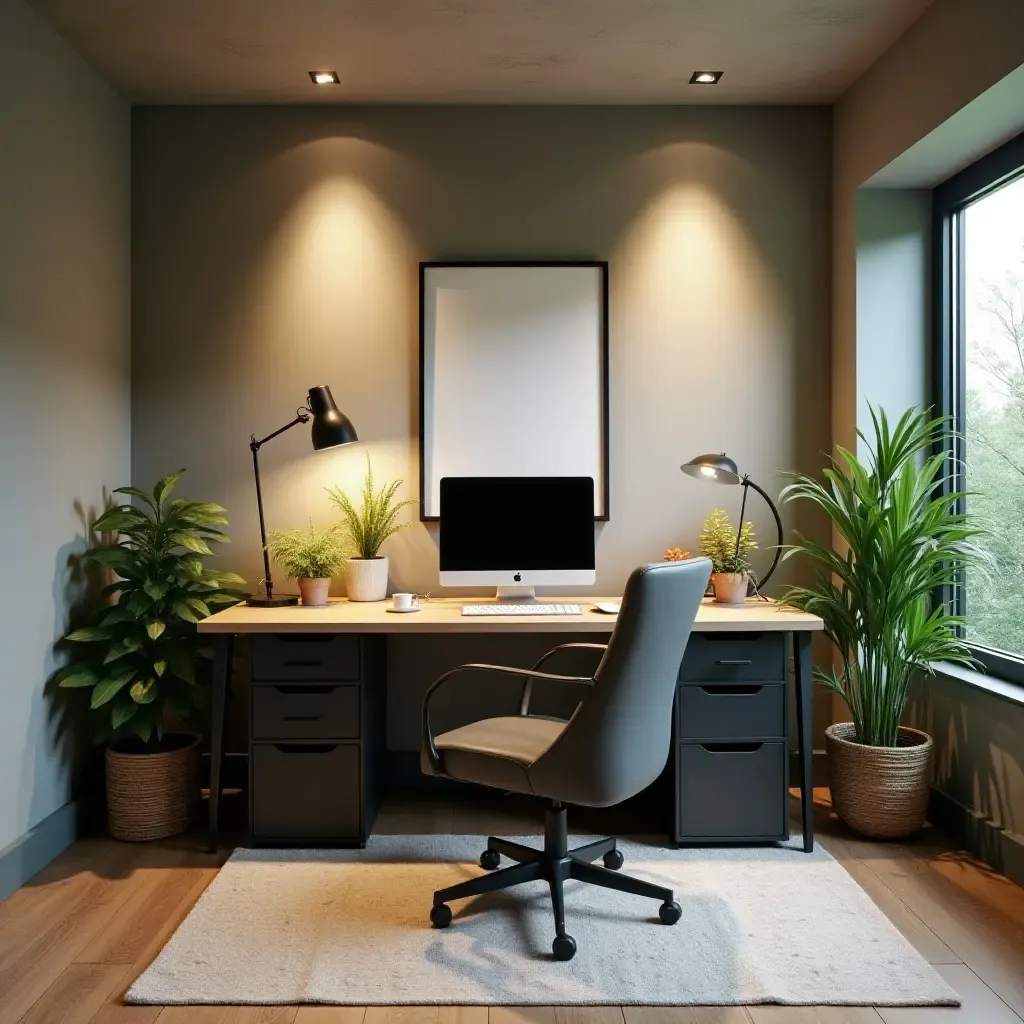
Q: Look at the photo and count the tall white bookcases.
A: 0